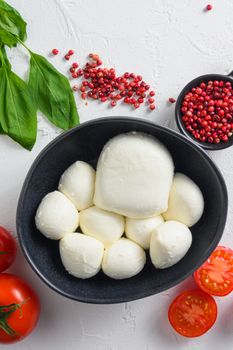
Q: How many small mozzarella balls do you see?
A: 8